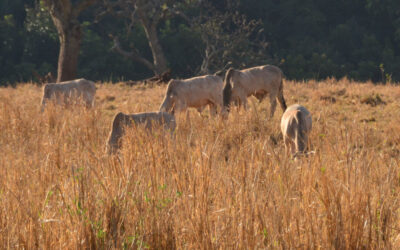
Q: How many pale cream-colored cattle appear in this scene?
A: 5